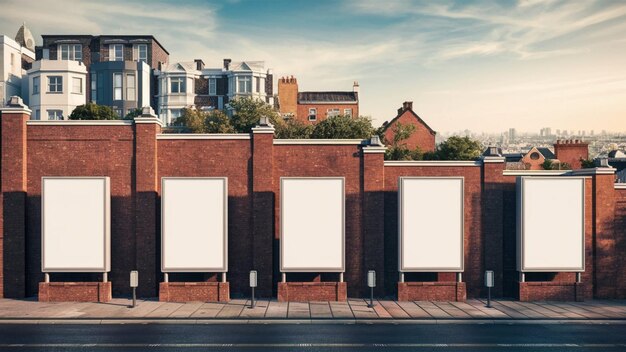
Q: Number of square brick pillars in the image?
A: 6